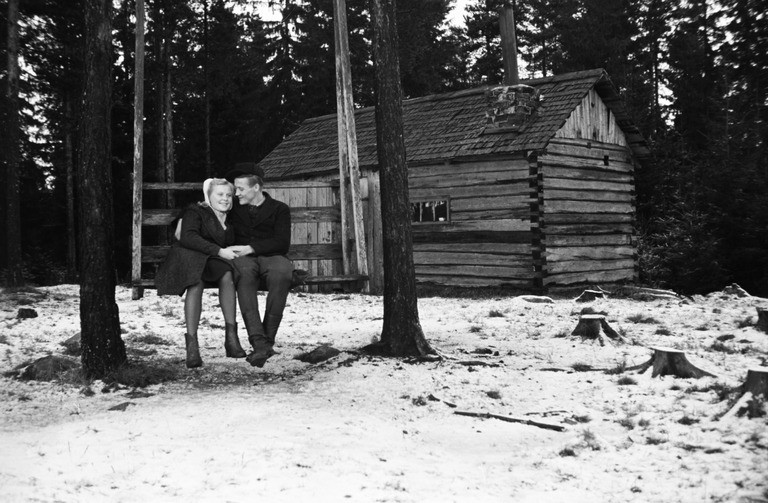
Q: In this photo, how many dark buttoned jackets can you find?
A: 1